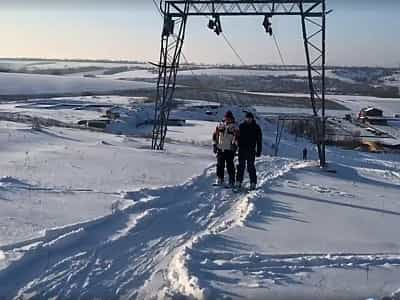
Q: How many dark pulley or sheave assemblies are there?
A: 2